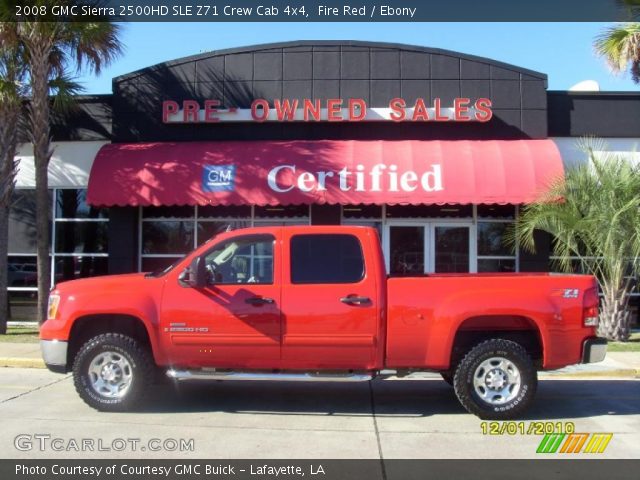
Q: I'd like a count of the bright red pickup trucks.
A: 1